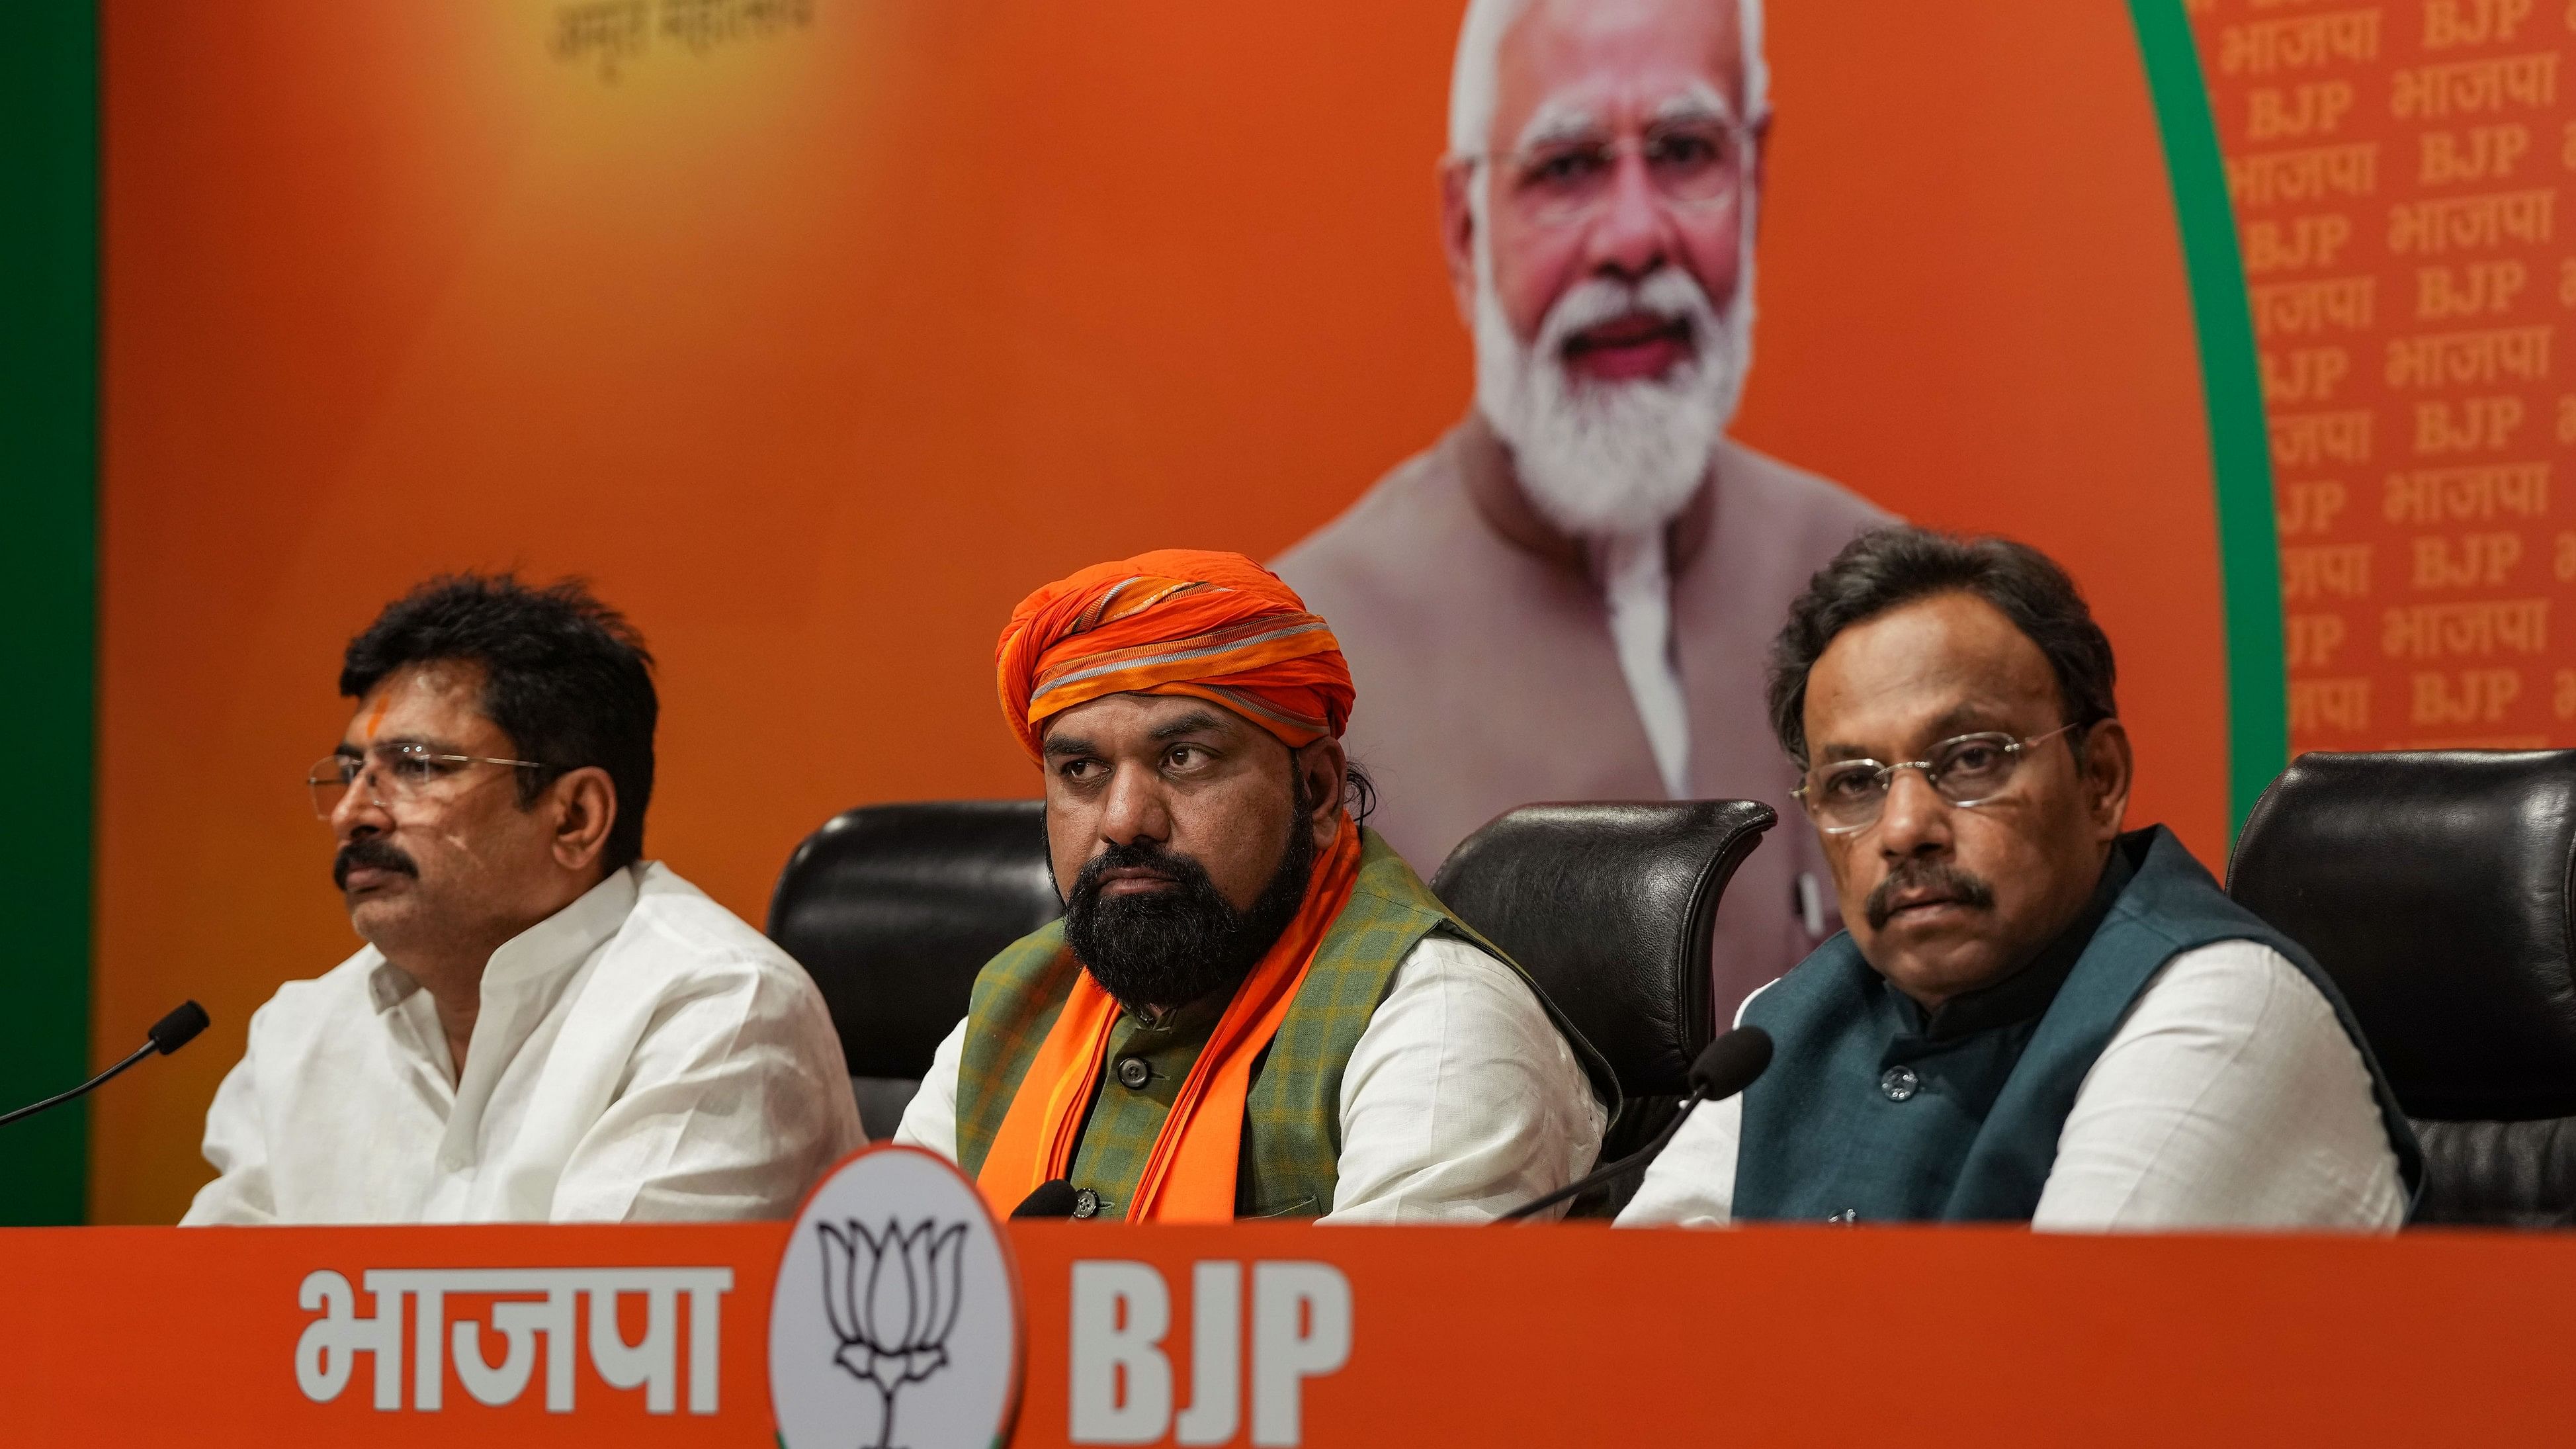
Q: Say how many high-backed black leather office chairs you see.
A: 3